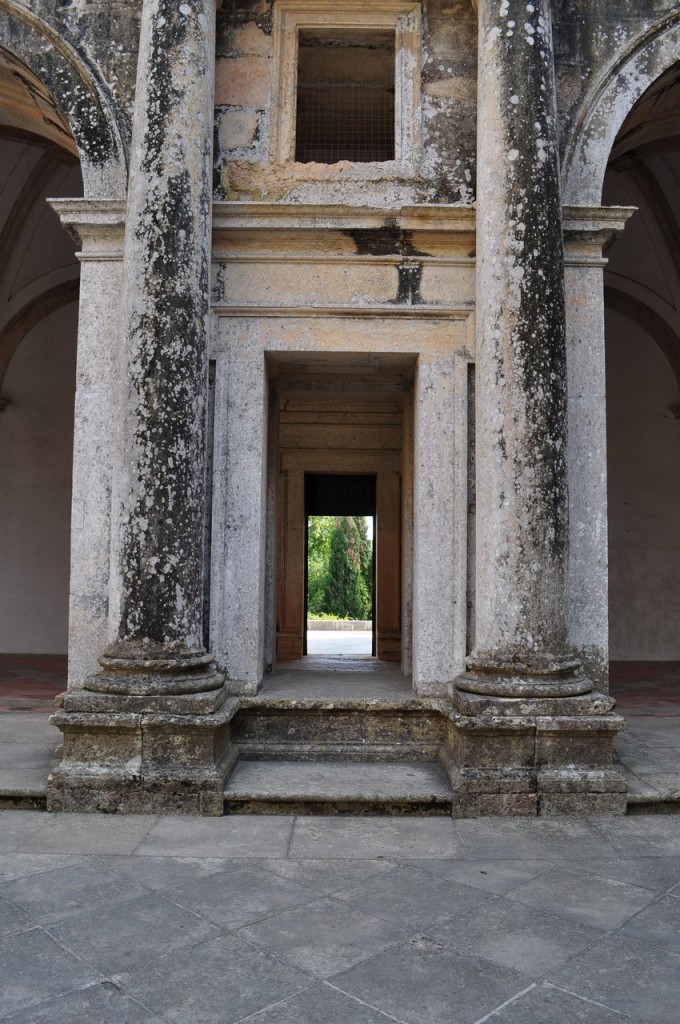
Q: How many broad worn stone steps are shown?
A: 2